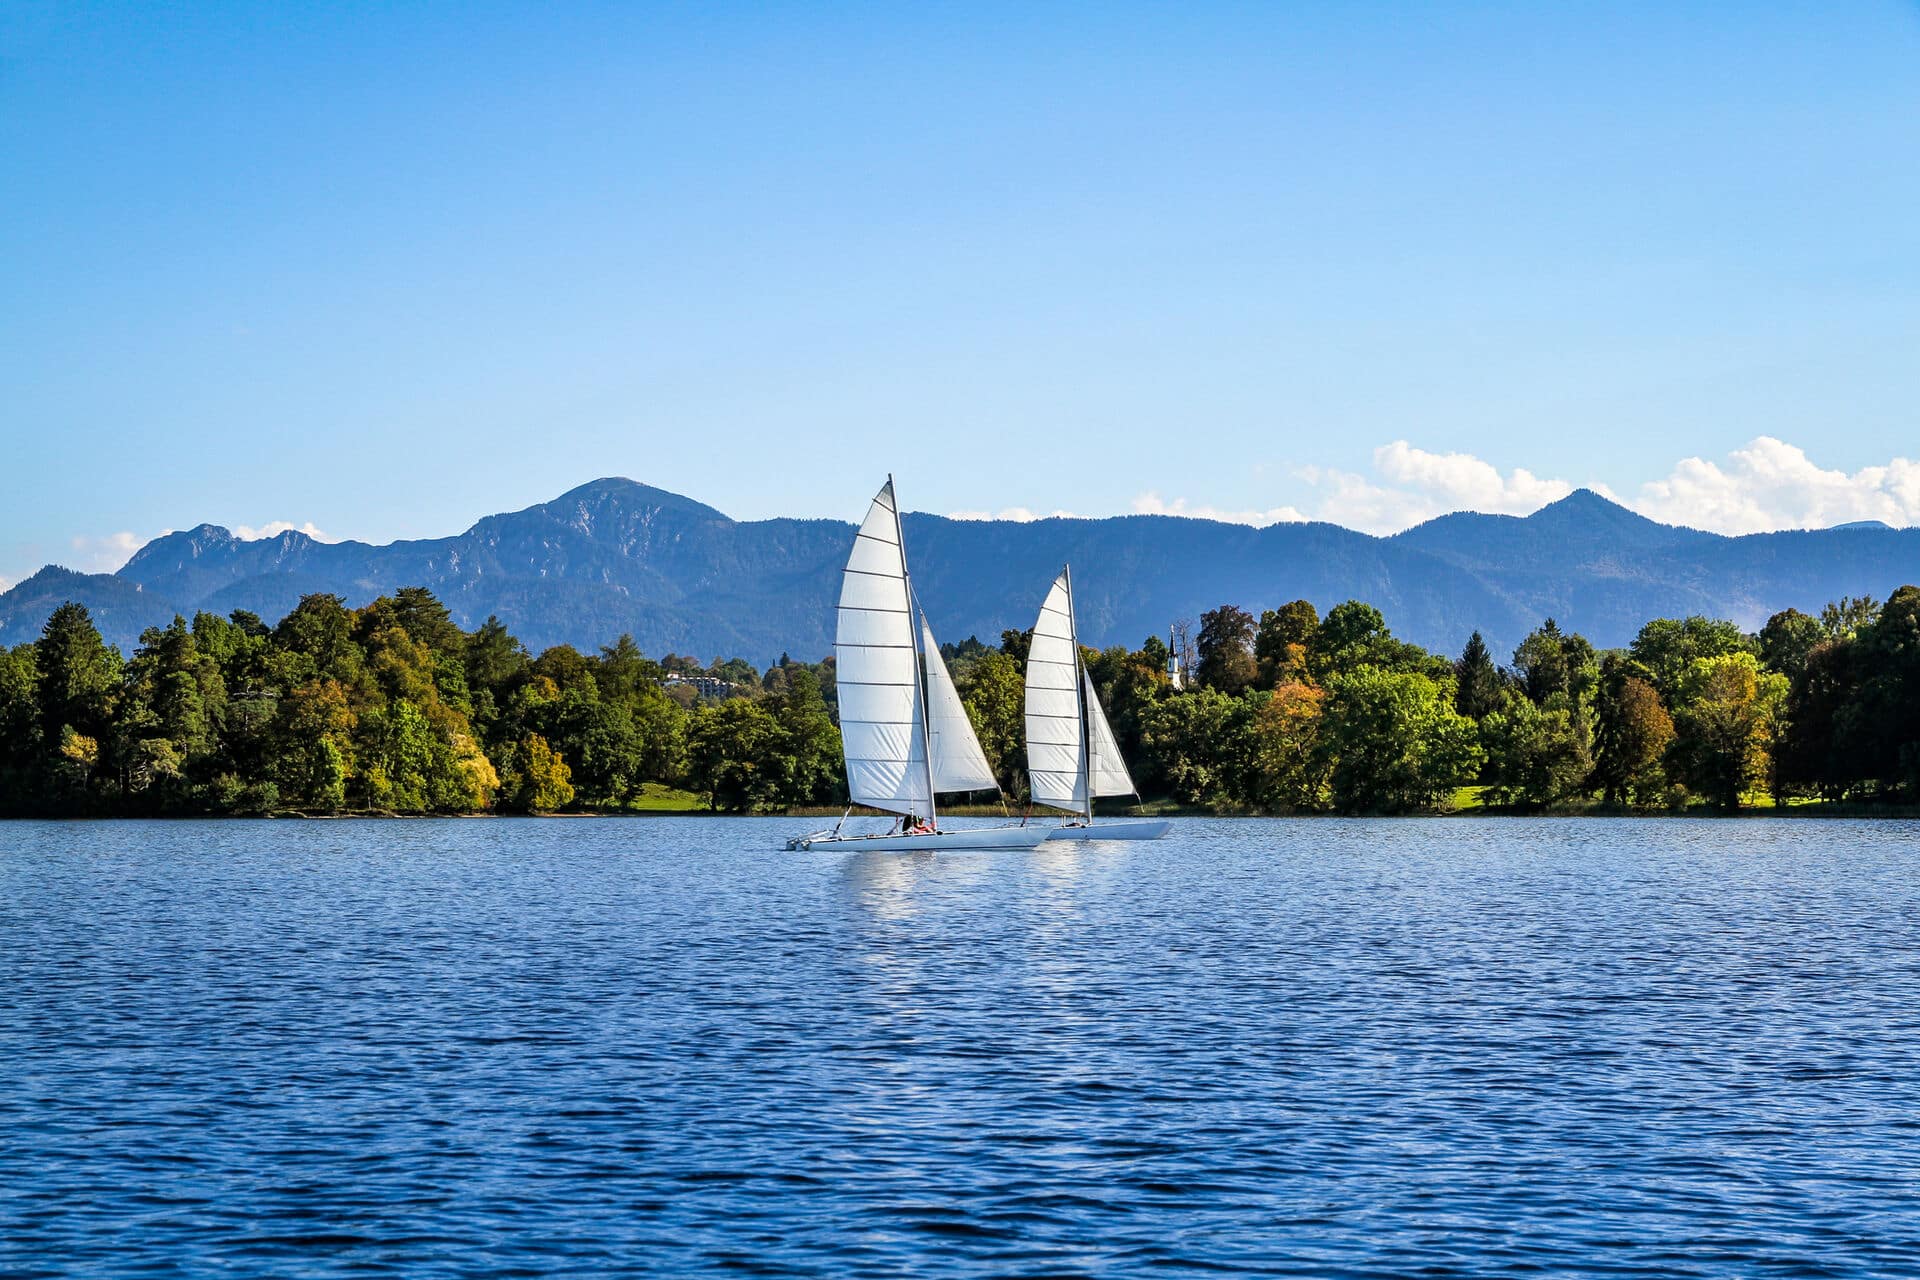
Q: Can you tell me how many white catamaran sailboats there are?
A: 2